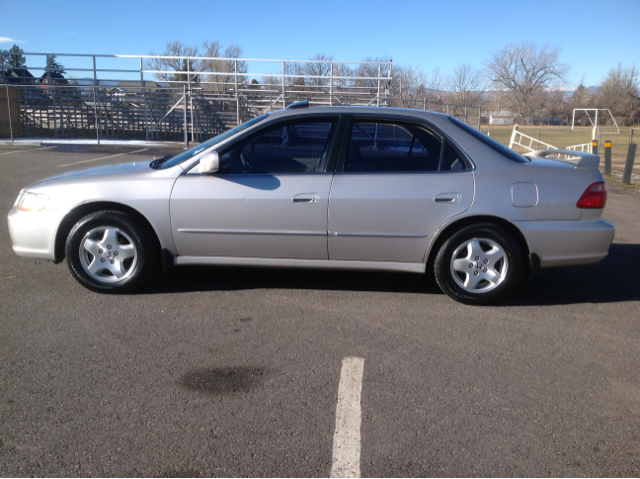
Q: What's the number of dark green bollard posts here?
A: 3